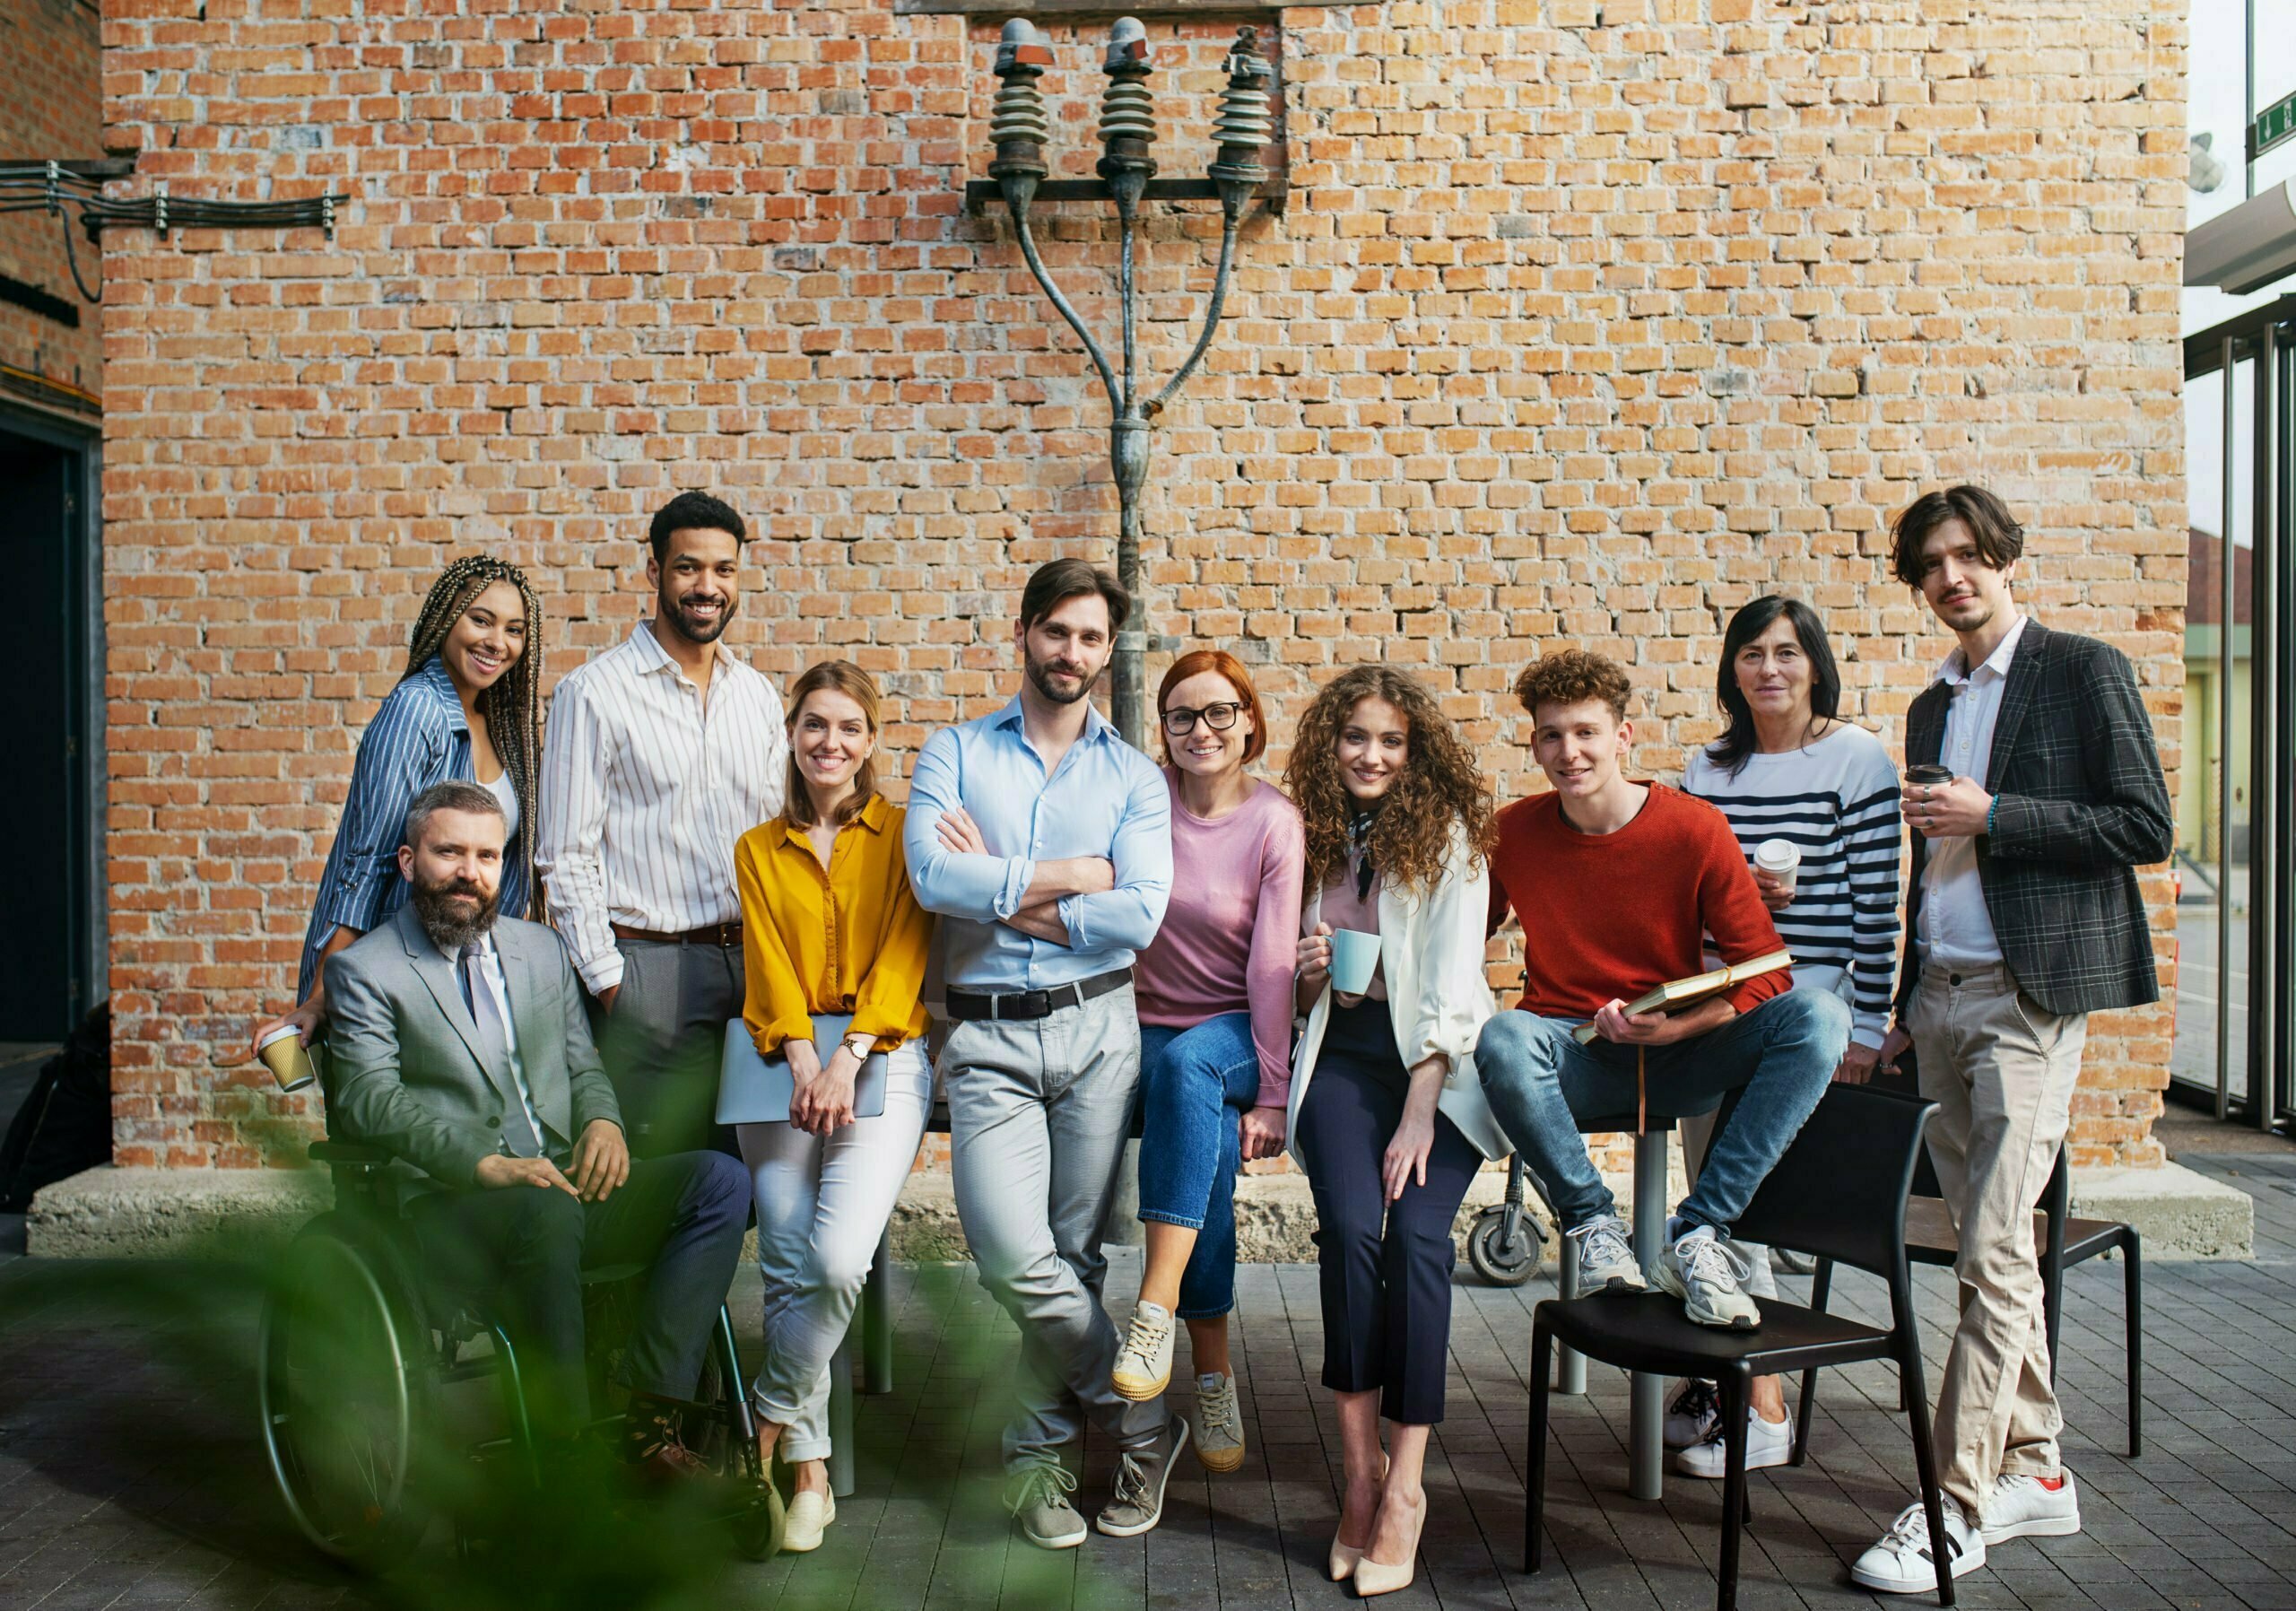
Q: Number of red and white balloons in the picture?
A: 0